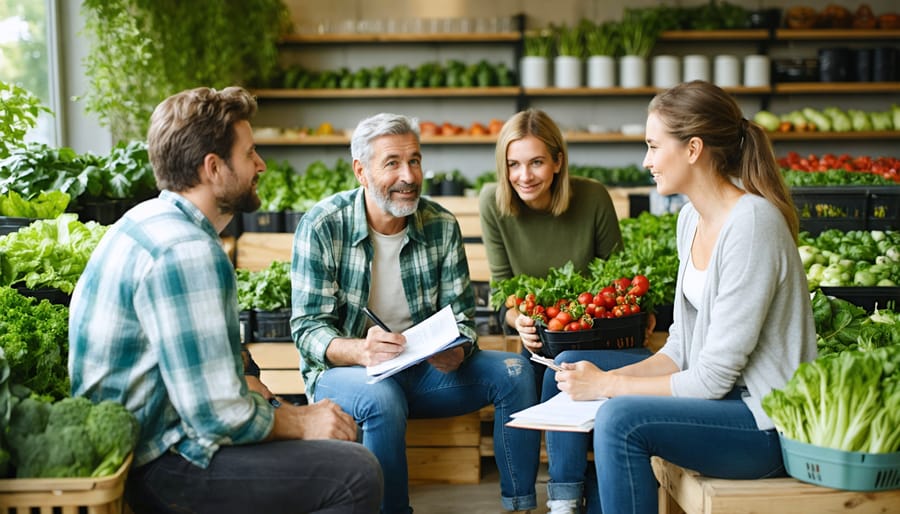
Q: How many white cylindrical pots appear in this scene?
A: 8